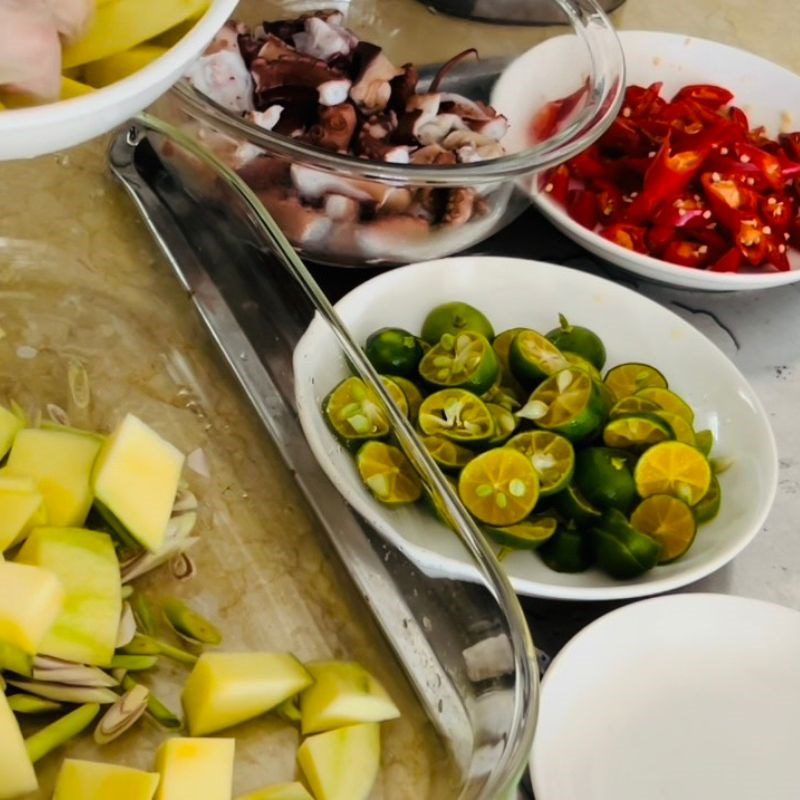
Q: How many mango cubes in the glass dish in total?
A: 13